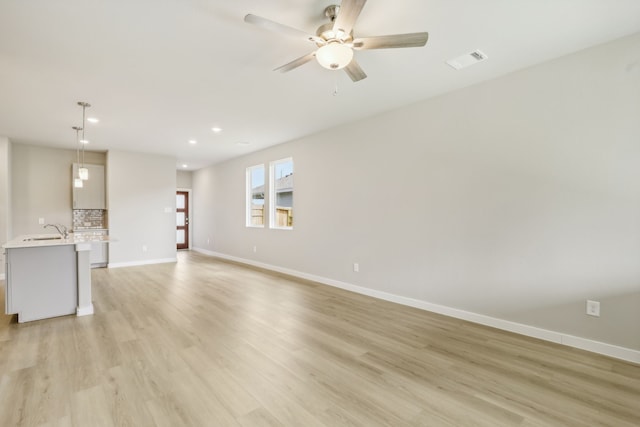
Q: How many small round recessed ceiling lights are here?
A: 5